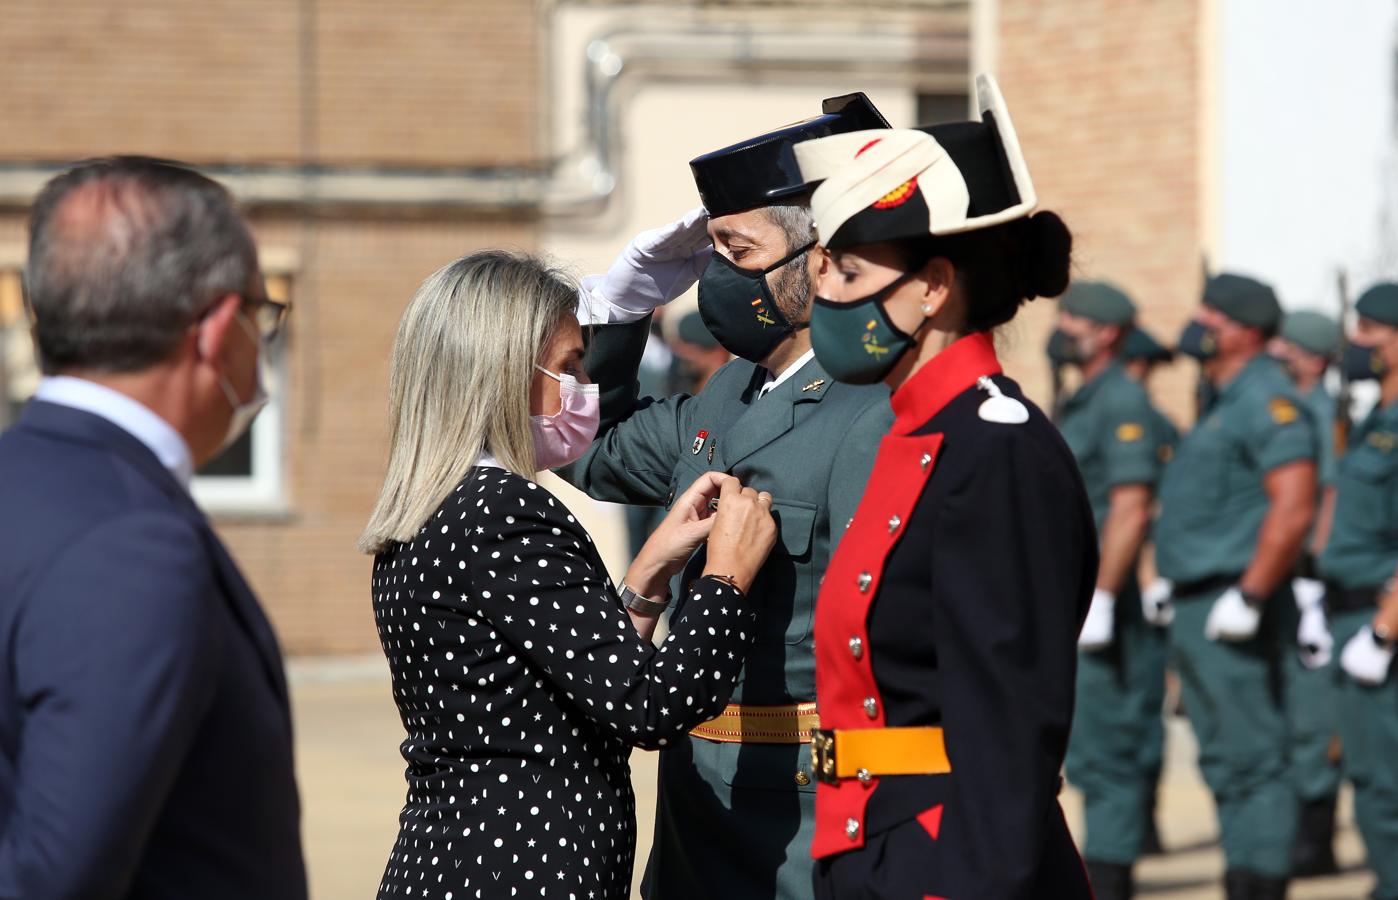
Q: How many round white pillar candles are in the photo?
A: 0